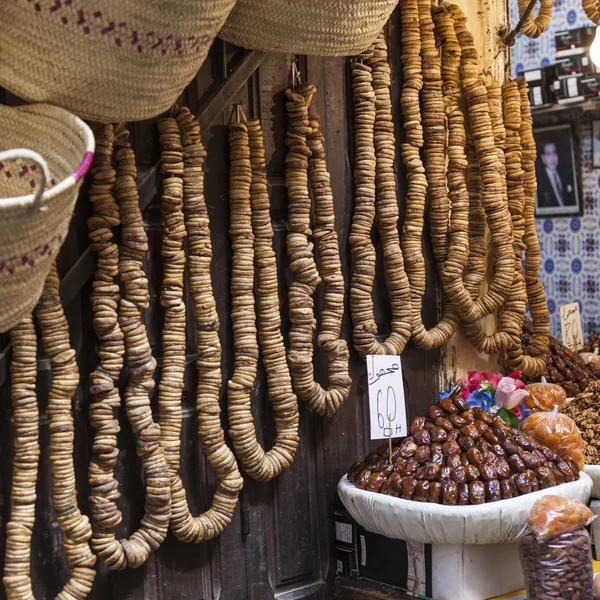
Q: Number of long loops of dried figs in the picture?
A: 10